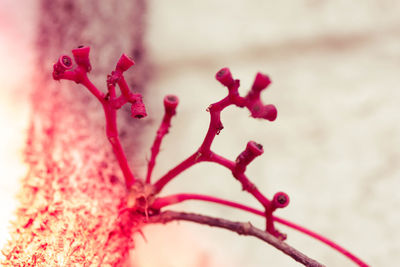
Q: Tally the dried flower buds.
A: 10